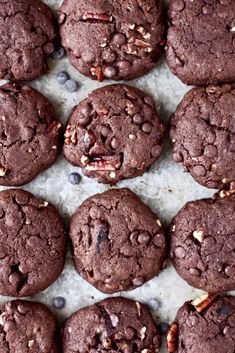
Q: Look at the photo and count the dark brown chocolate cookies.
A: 12